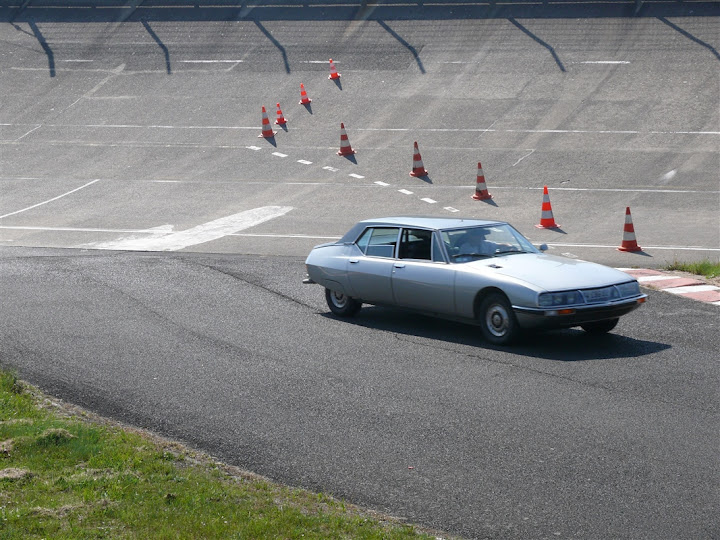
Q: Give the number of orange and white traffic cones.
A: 9